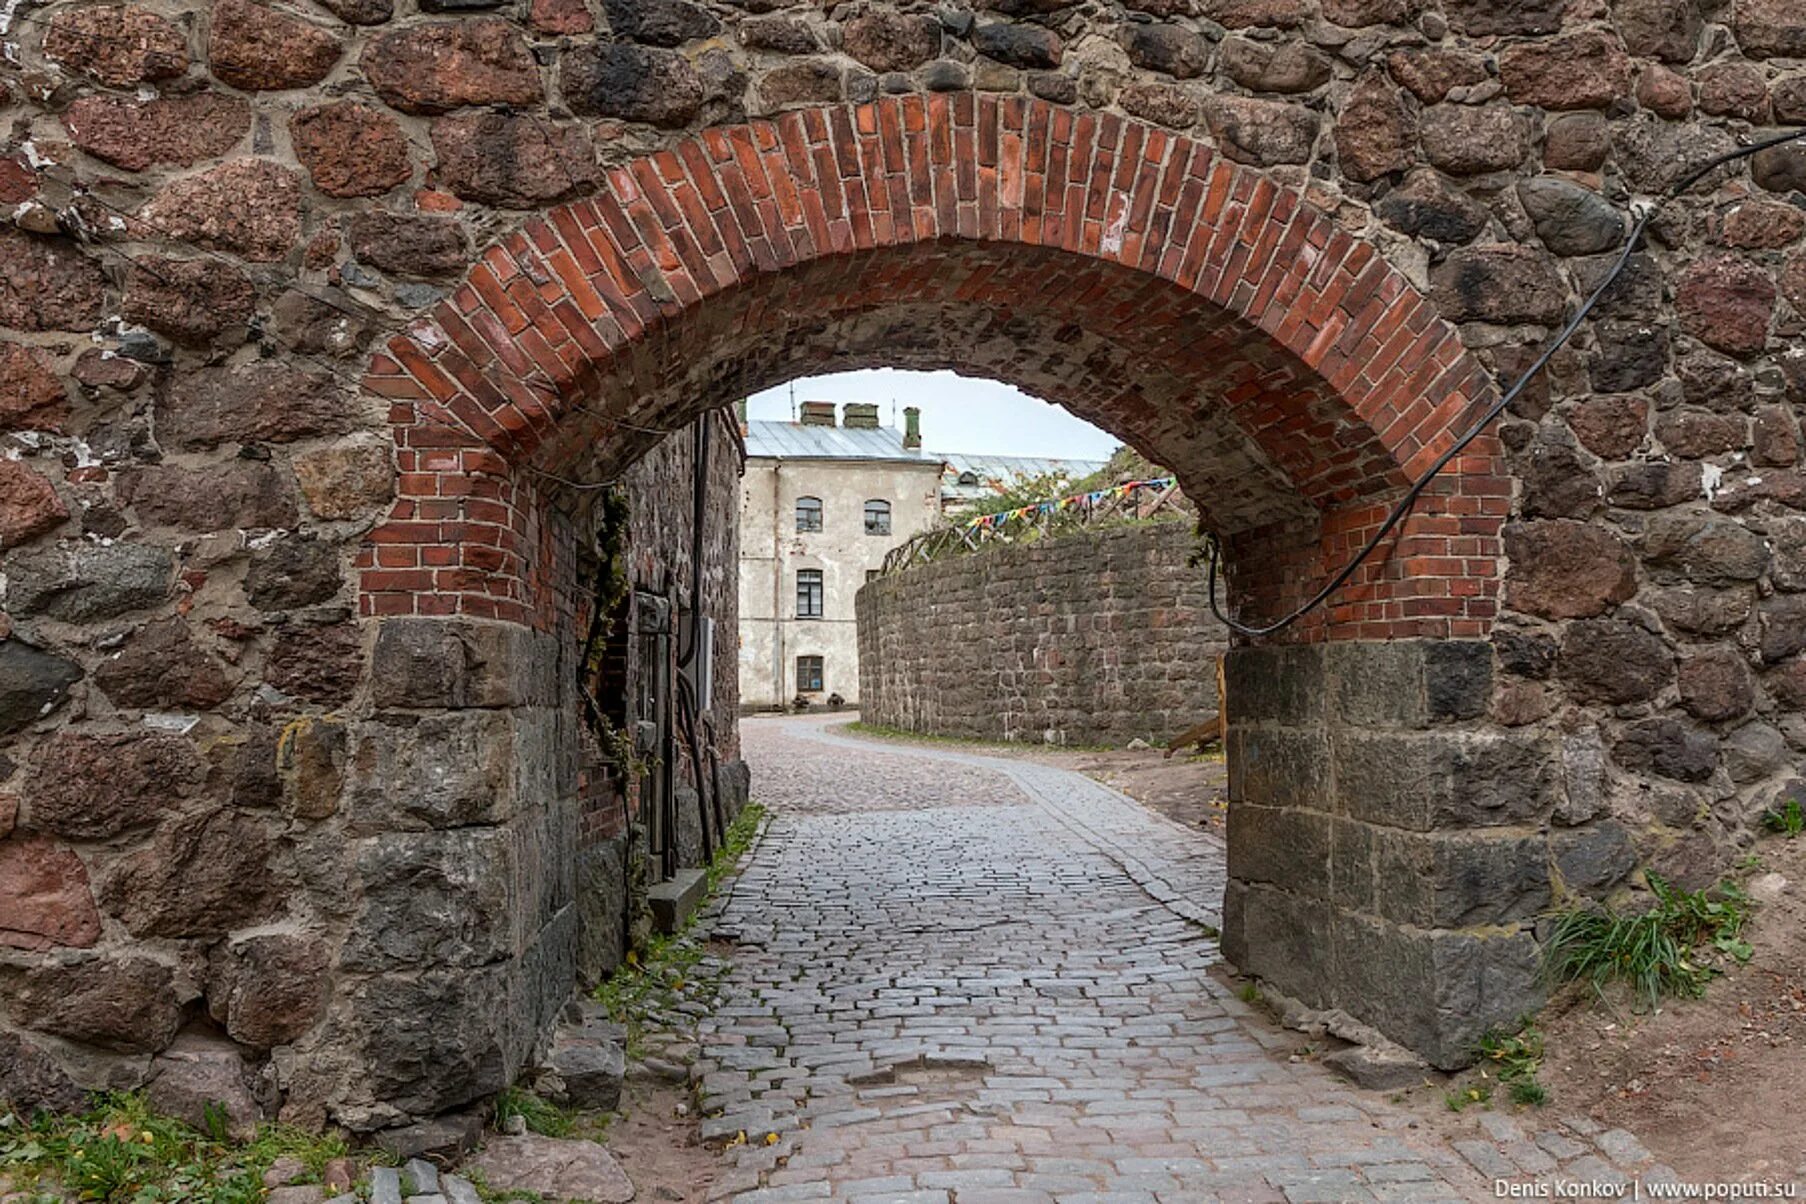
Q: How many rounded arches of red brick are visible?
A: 1